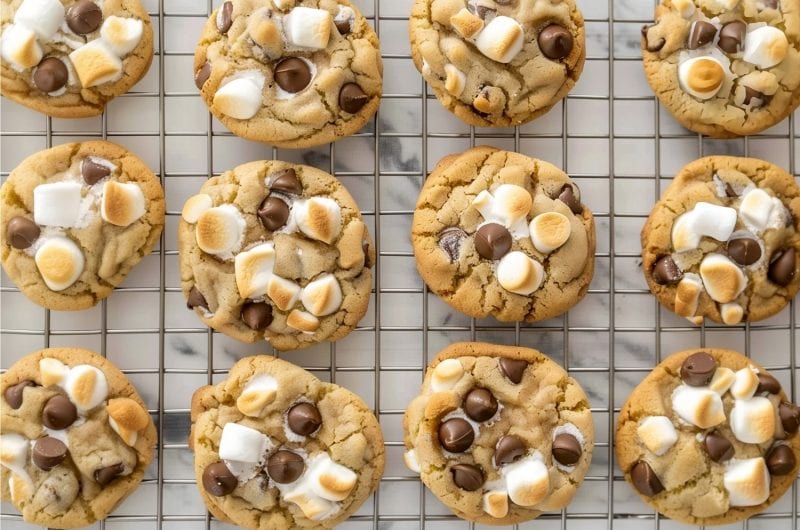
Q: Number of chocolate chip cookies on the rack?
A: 12